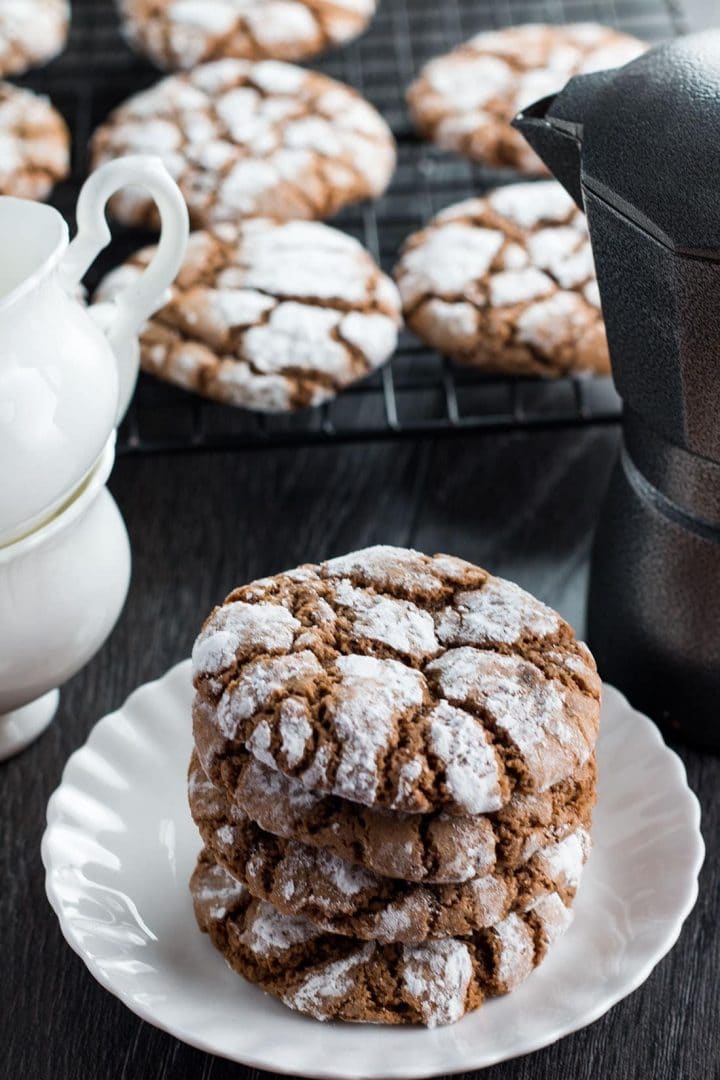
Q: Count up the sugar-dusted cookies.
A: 11